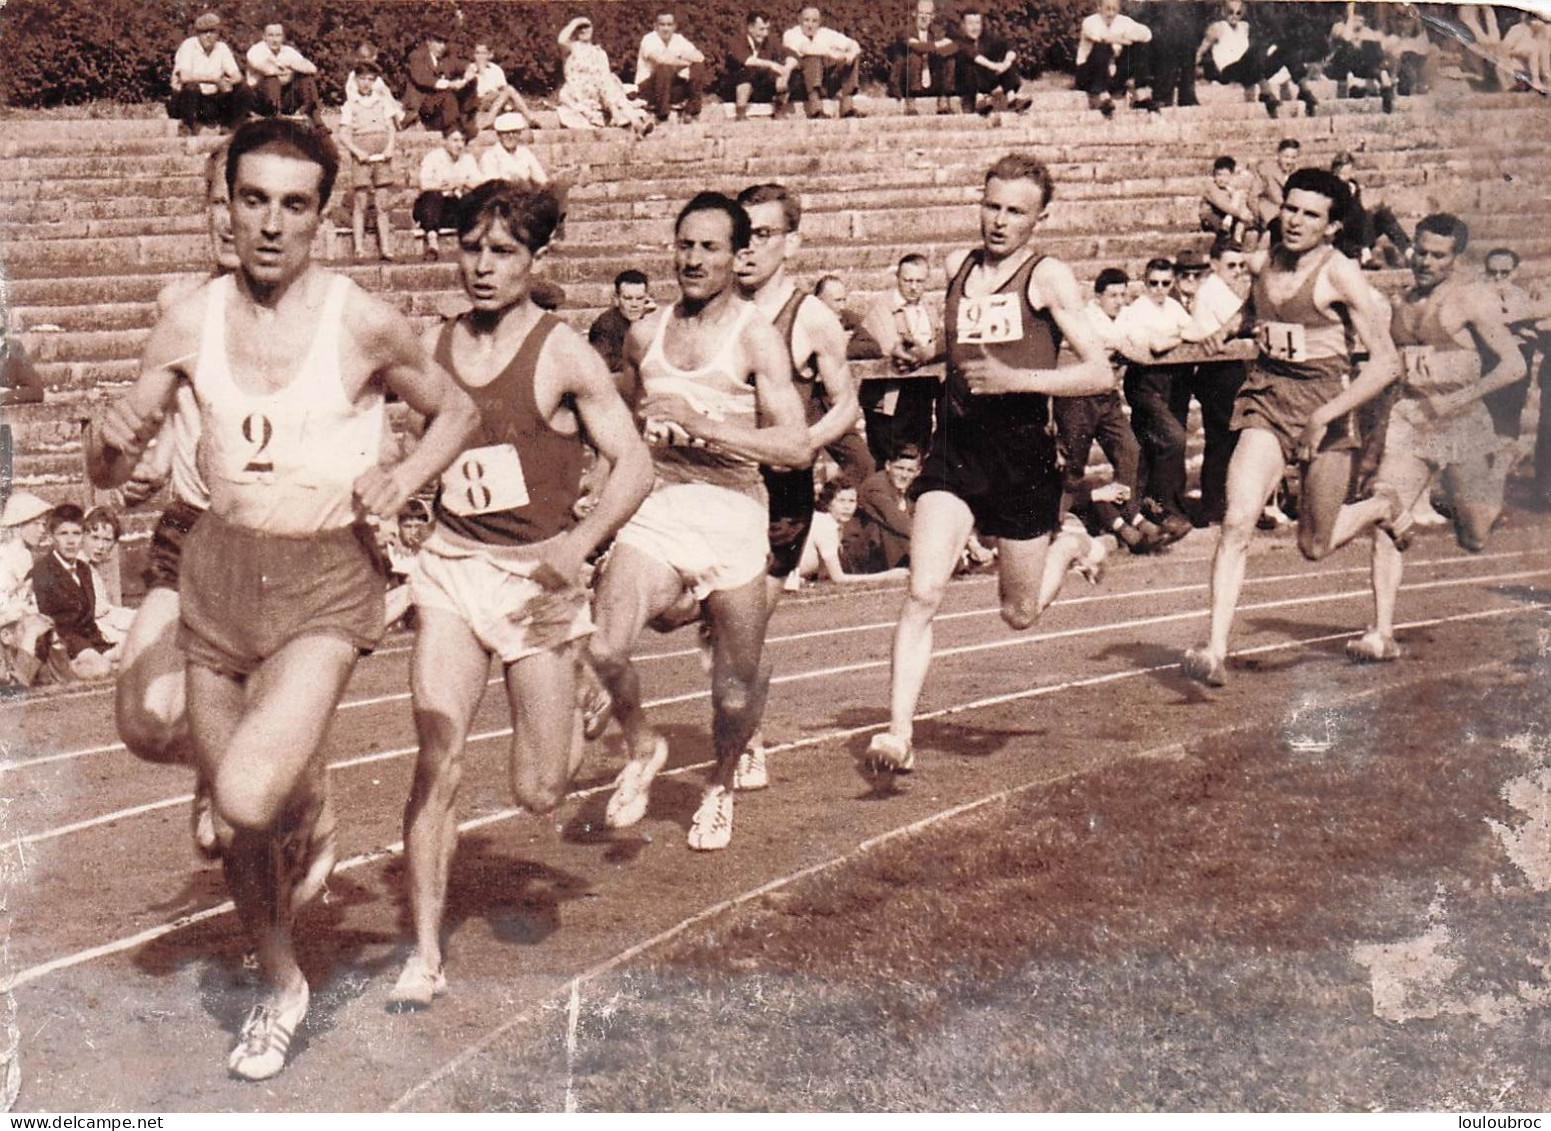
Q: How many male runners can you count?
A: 8